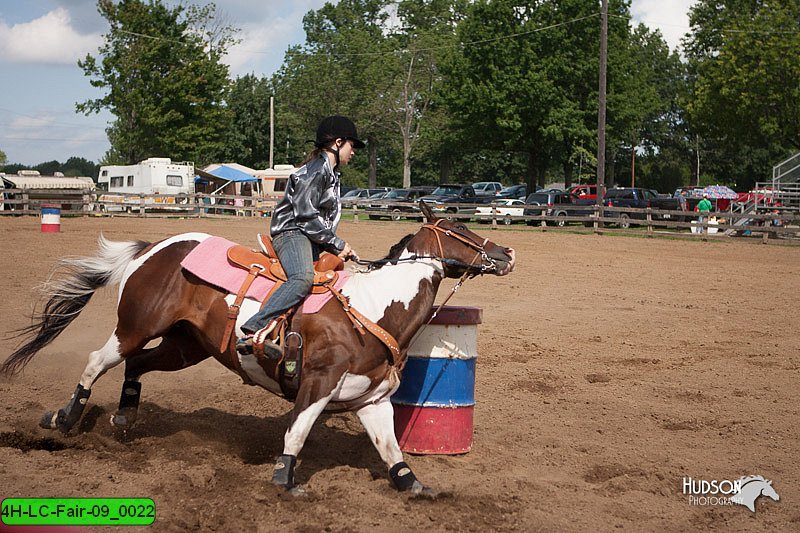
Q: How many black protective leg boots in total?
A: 4